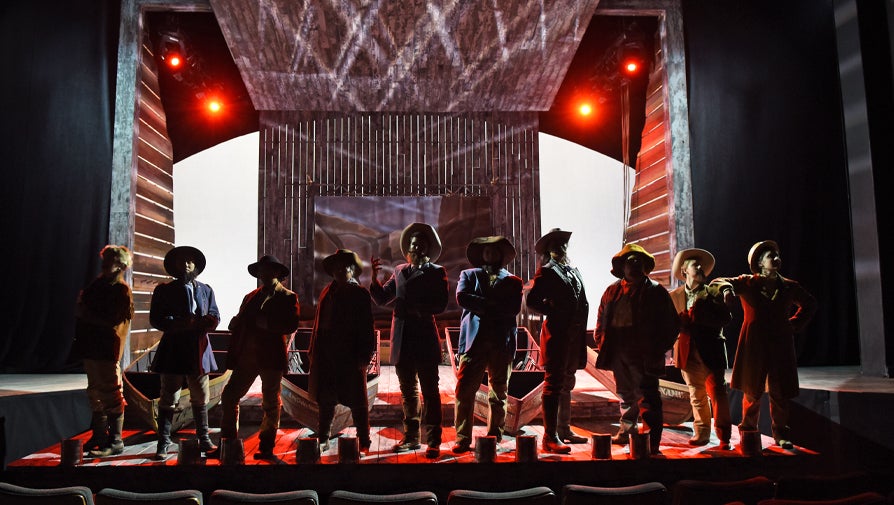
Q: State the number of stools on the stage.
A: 10